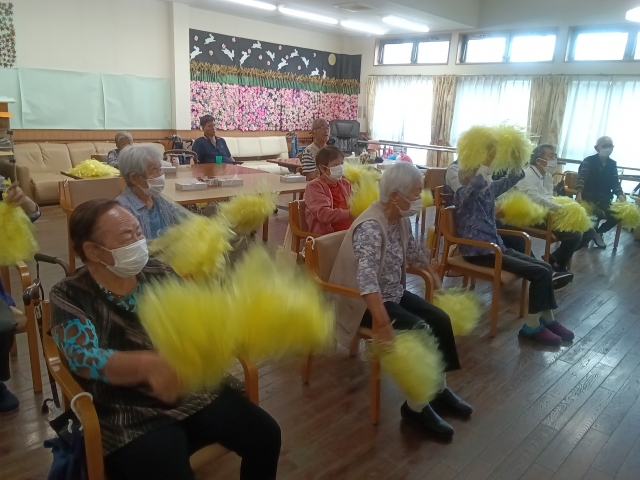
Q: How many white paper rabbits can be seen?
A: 11